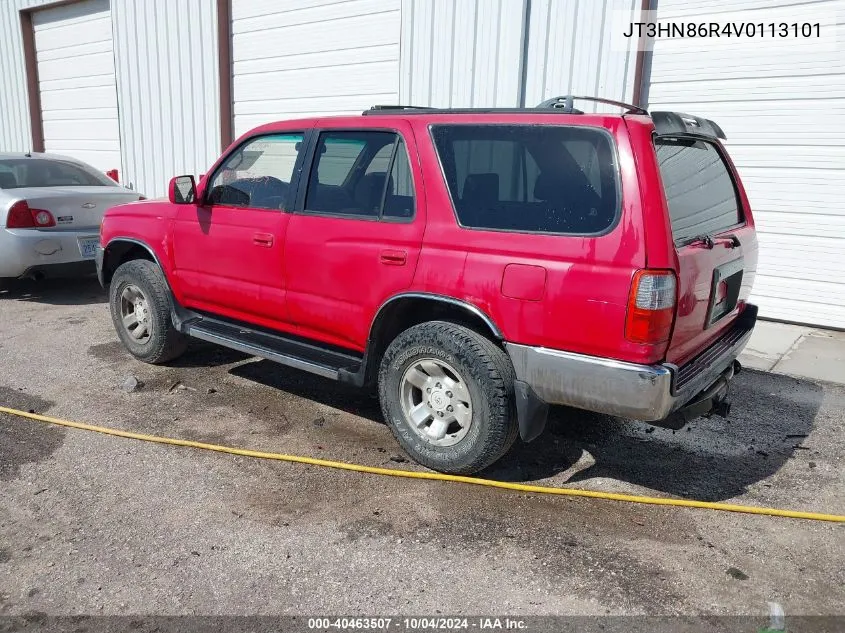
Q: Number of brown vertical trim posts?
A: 3